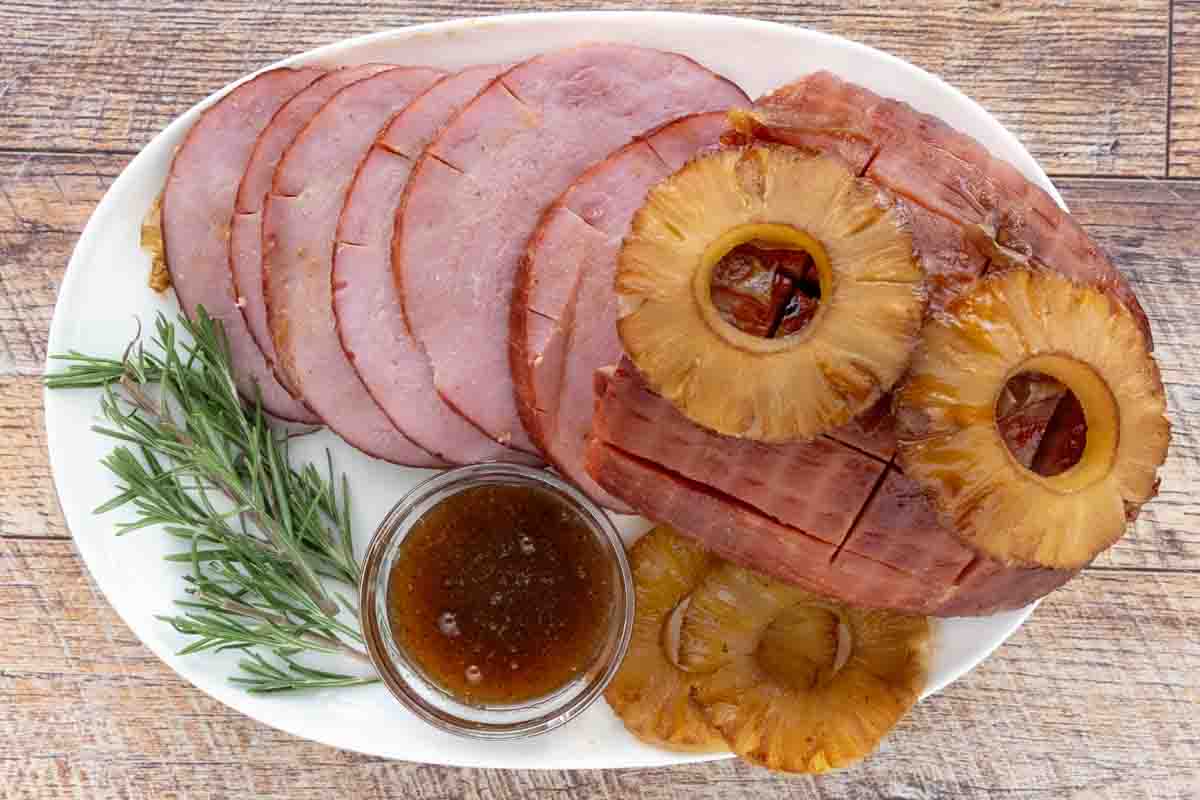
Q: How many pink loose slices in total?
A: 6